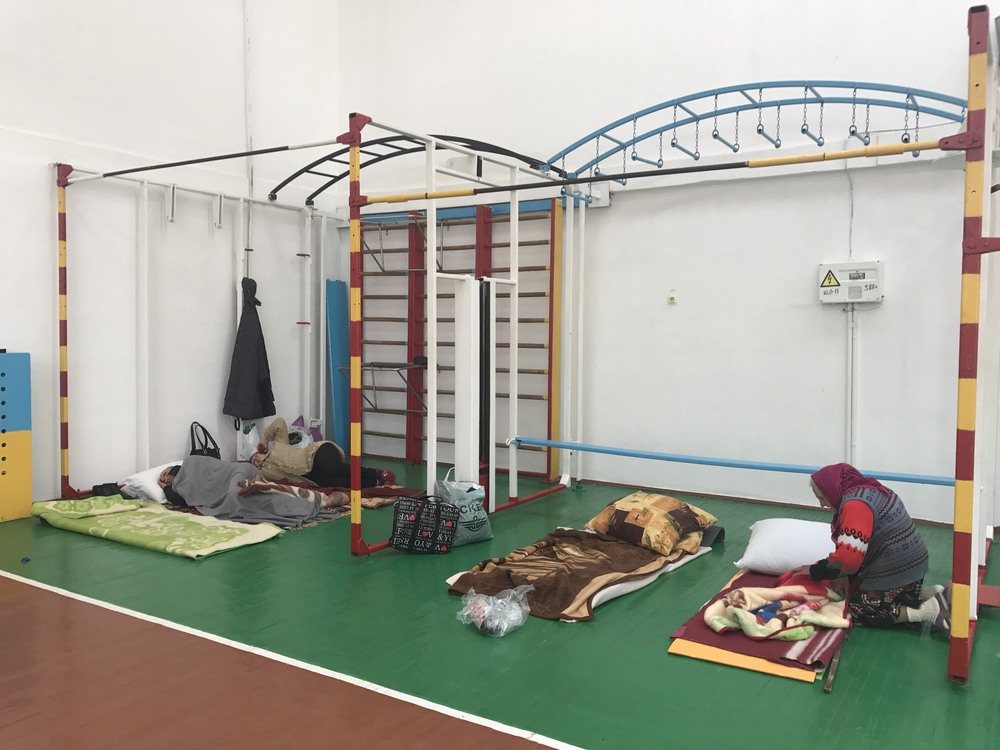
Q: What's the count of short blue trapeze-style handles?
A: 9